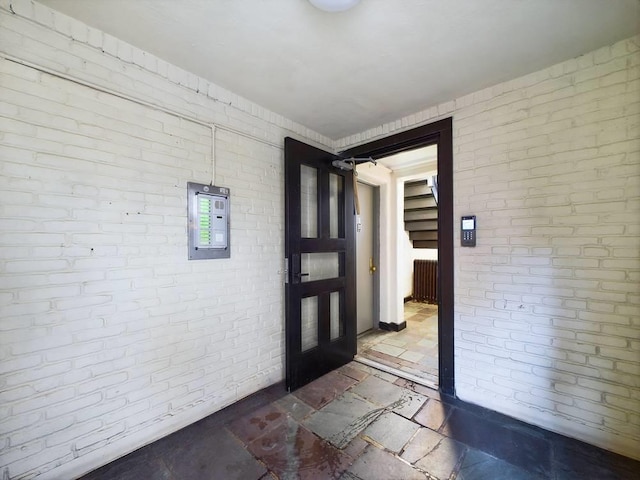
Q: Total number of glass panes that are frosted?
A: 5